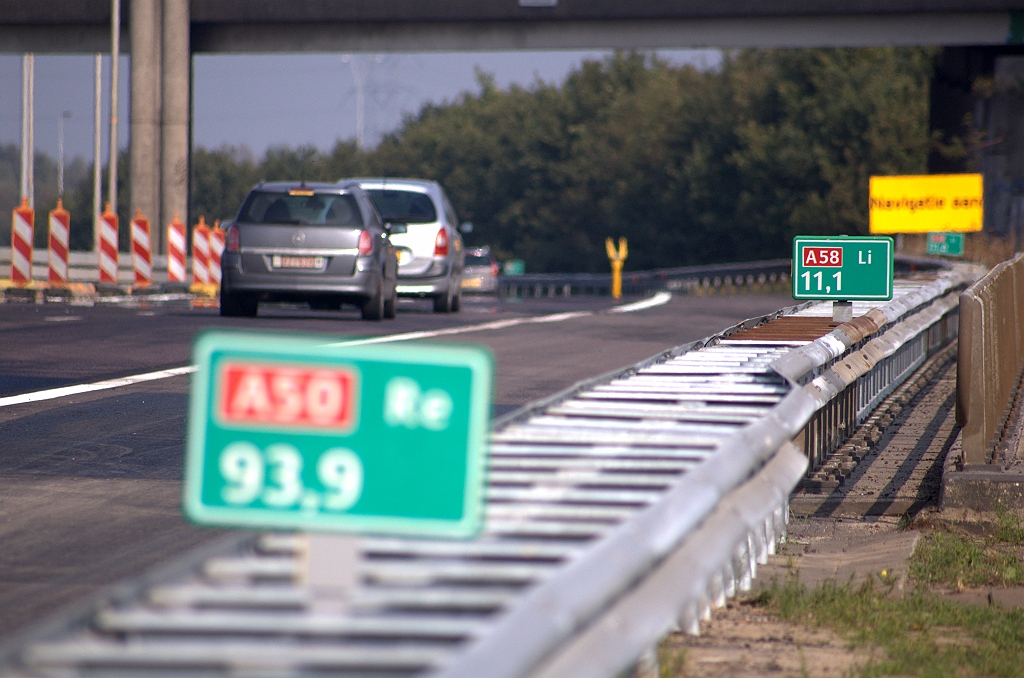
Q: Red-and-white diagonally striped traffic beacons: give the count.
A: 7